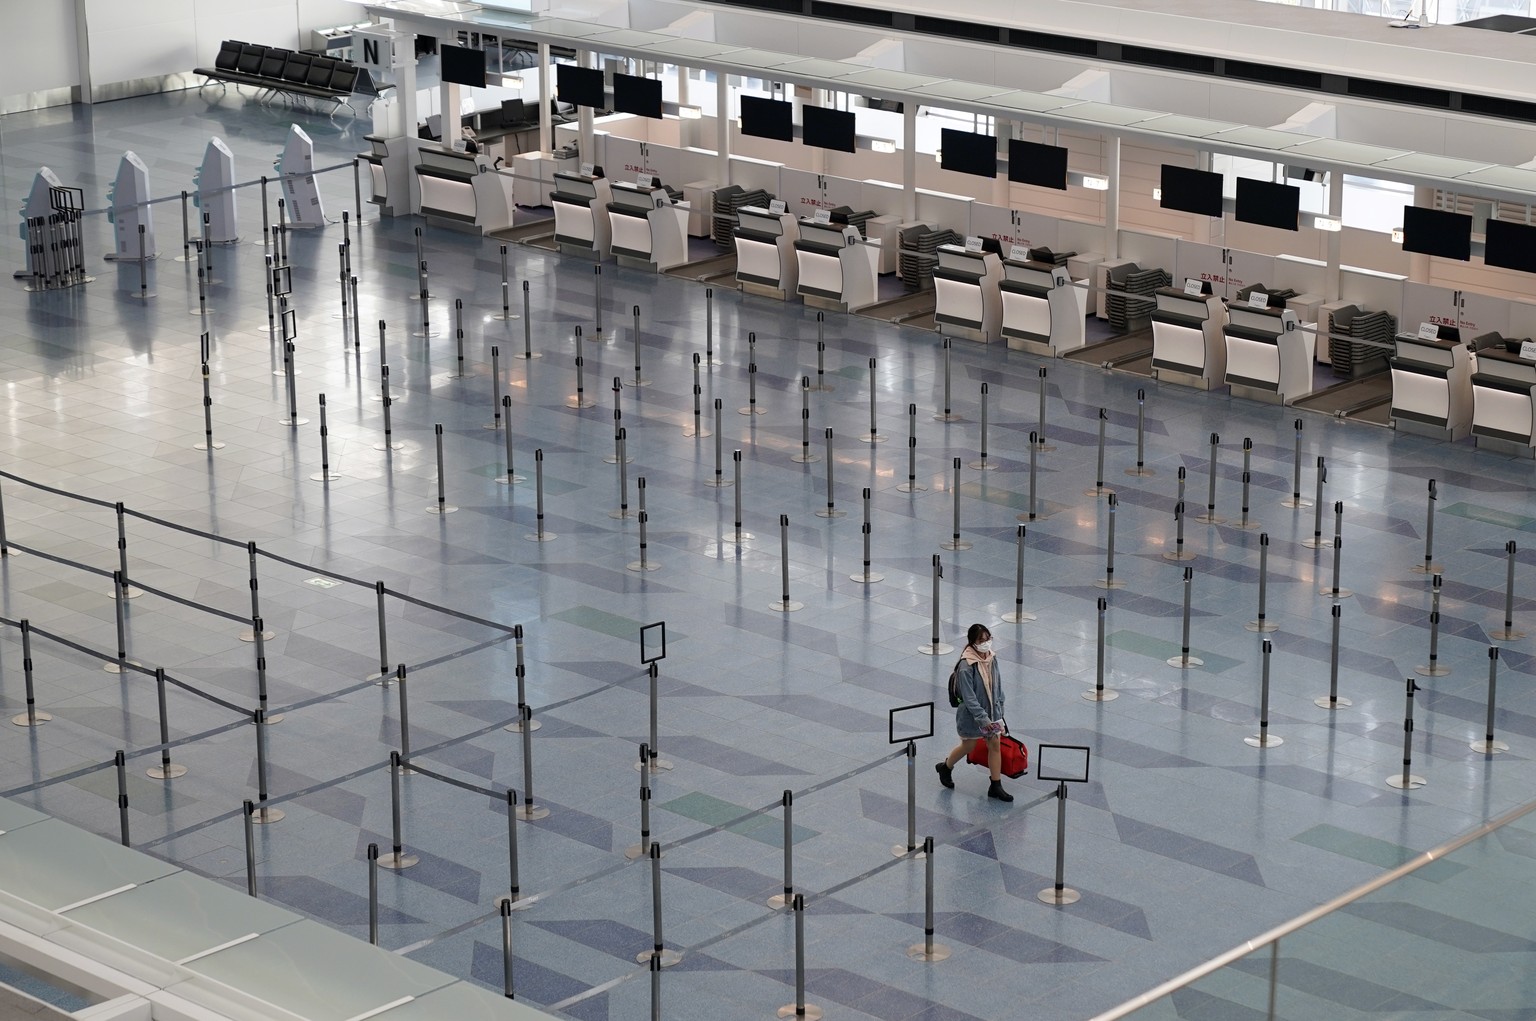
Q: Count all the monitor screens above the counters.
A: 11